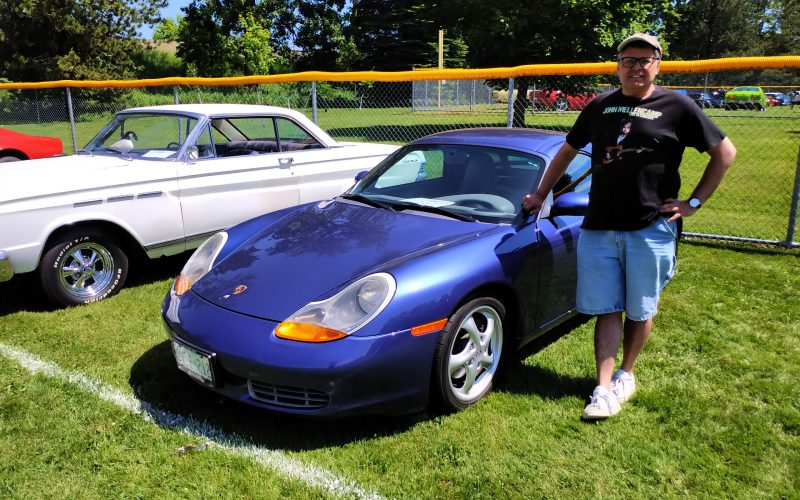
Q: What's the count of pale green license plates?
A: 1